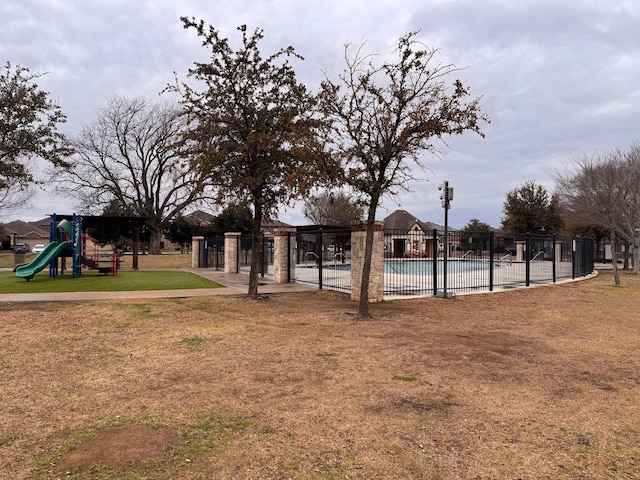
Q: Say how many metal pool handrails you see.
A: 5